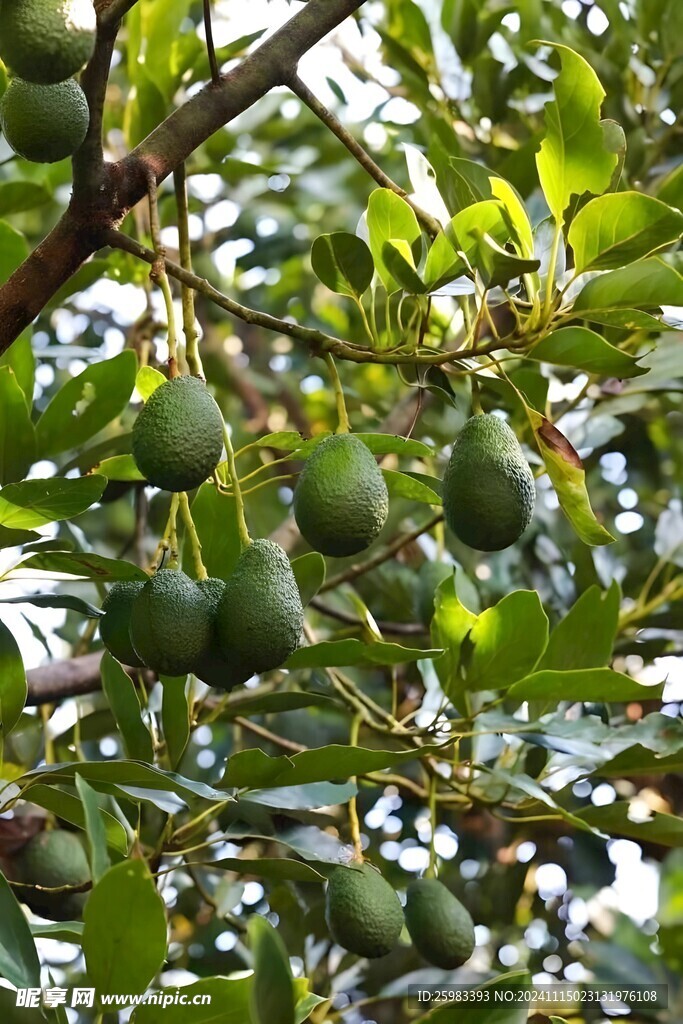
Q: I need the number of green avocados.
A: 12